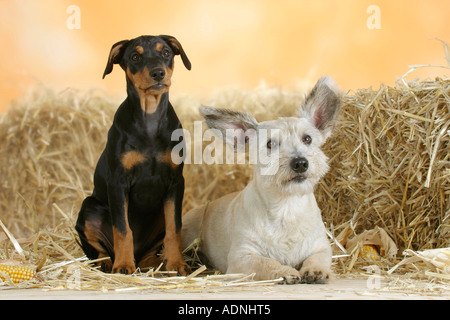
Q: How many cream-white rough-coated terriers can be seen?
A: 1